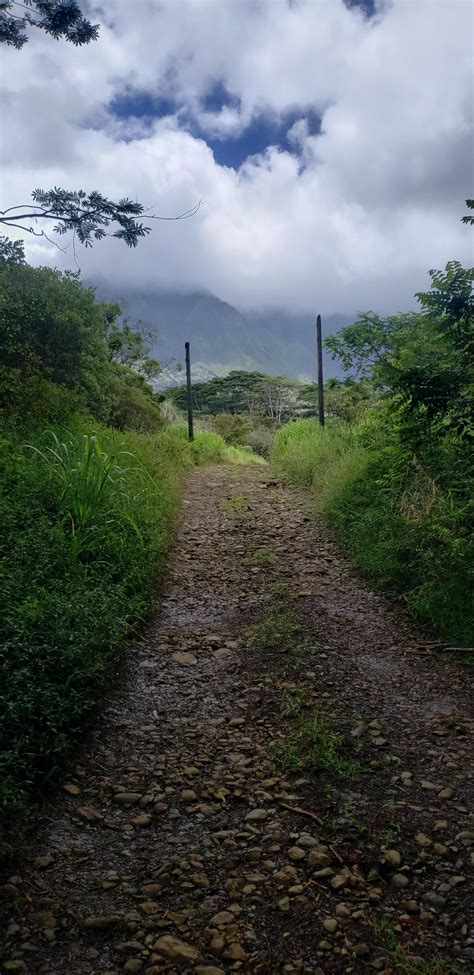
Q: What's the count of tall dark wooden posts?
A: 2